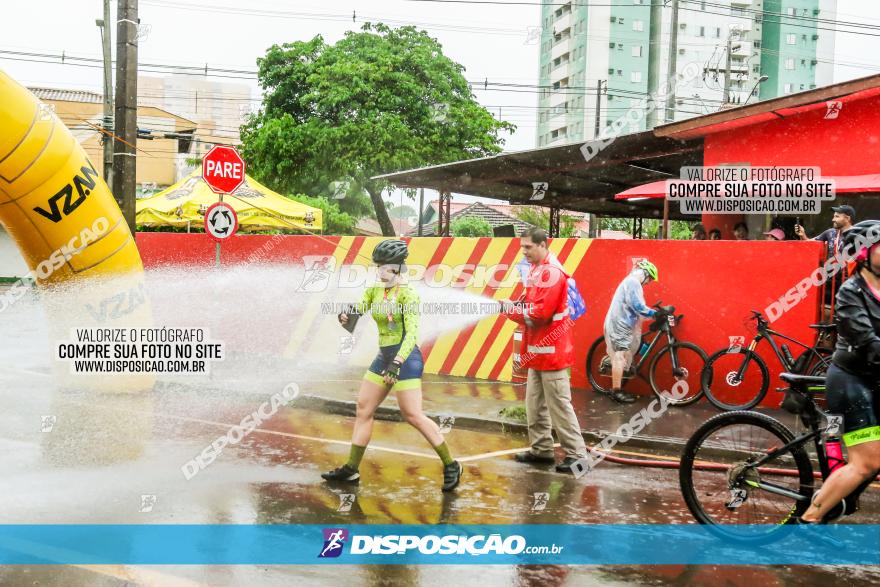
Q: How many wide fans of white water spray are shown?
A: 1